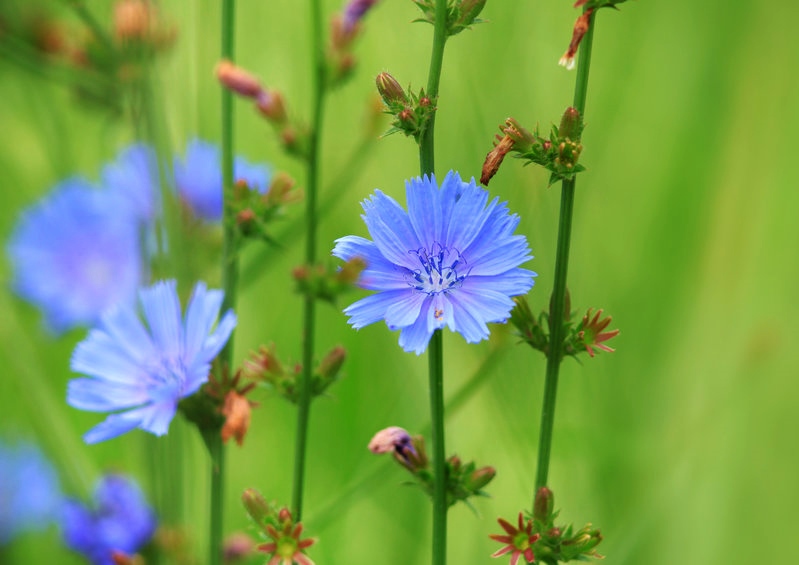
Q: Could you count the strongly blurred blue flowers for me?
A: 5